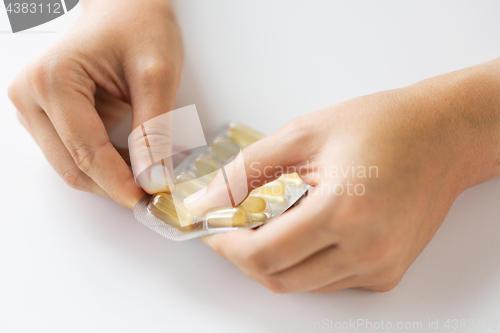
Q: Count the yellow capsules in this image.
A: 9